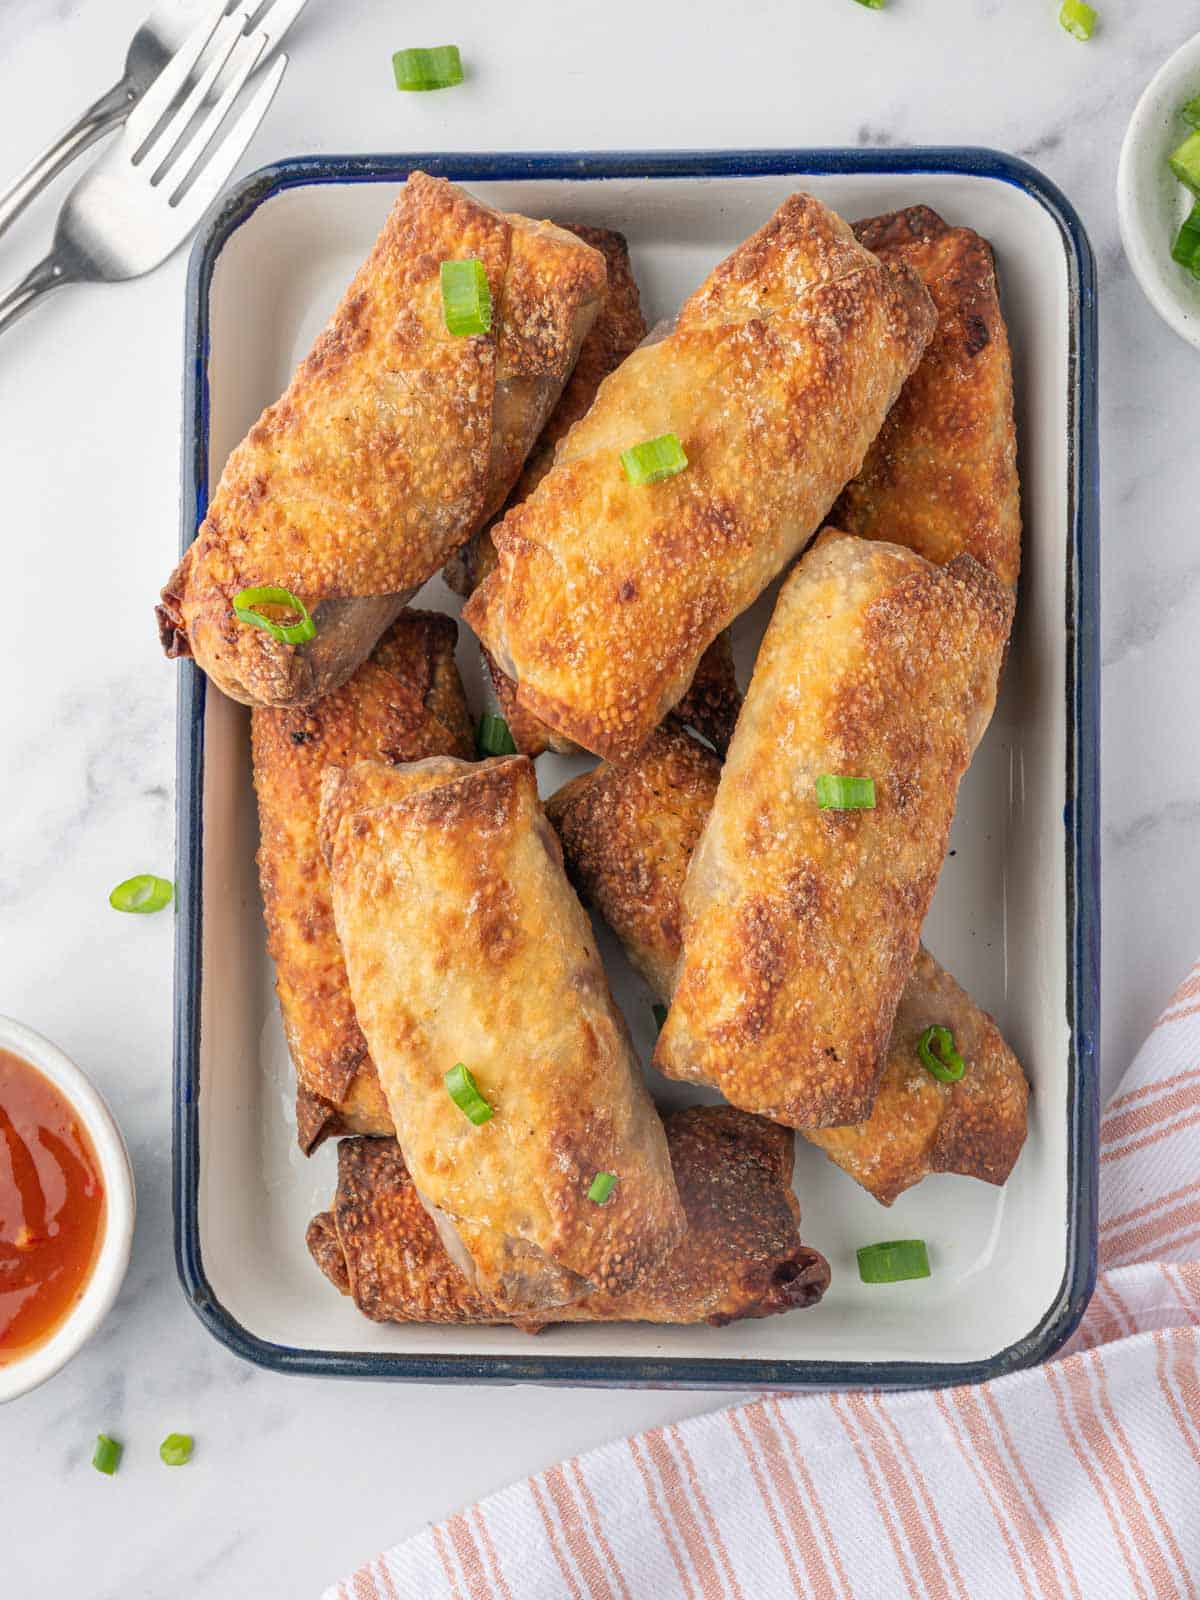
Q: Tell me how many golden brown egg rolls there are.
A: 9